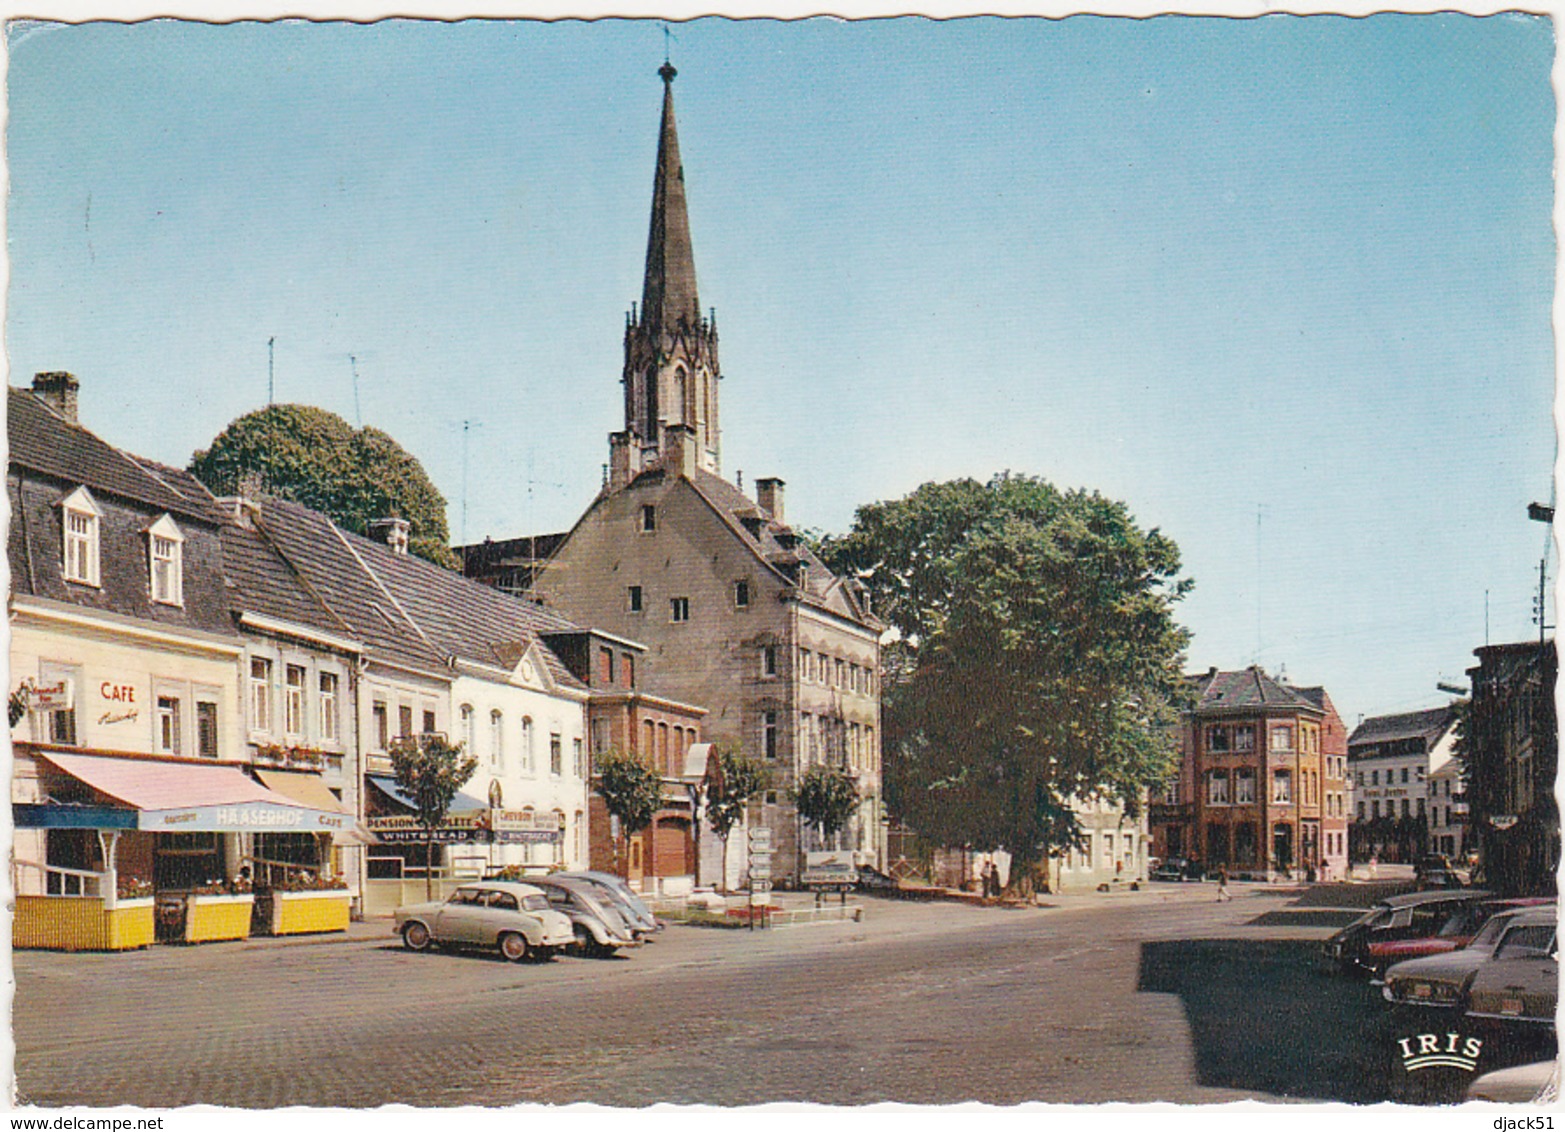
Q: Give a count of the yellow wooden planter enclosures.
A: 3